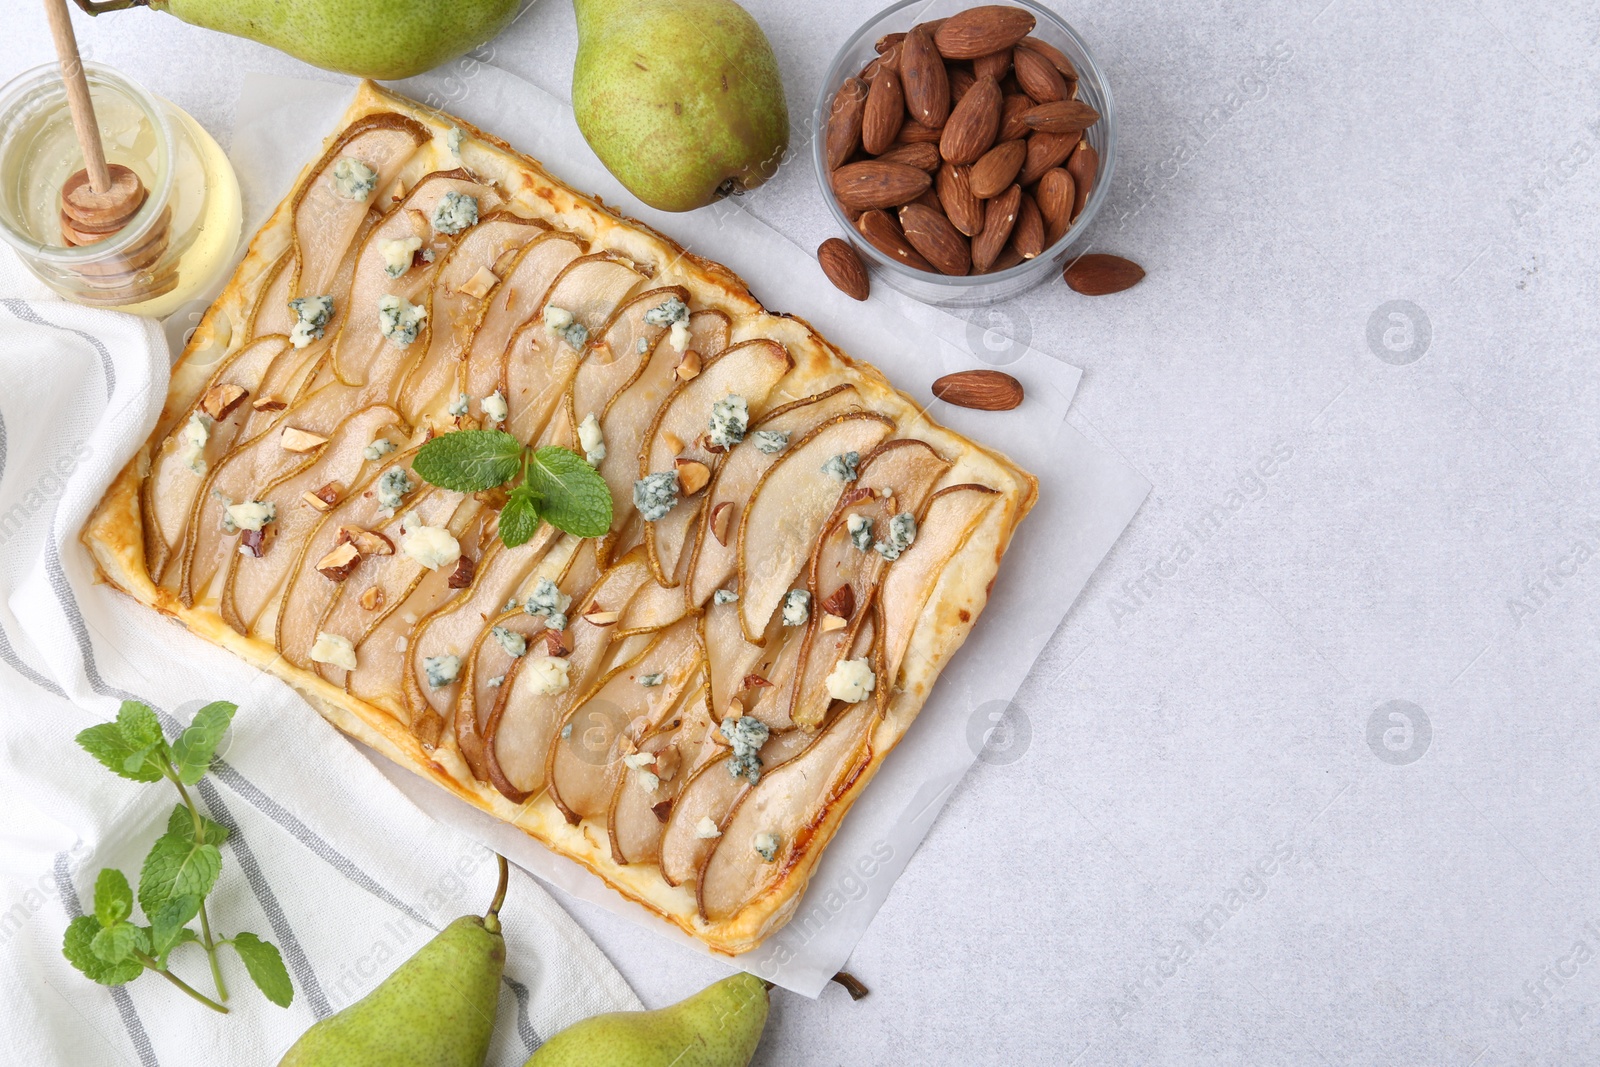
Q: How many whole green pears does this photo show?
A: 4